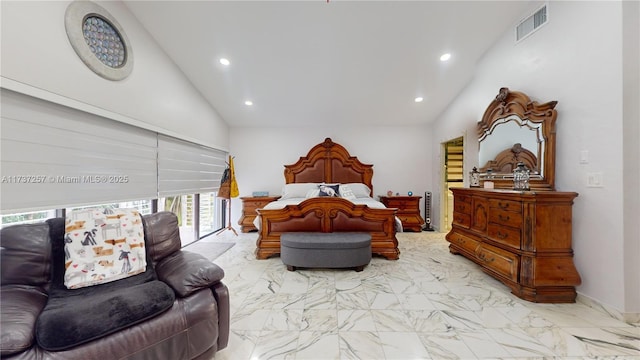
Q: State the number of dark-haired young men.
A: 0